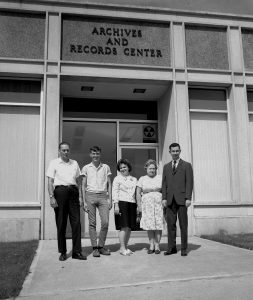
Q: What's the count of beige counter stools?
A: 0